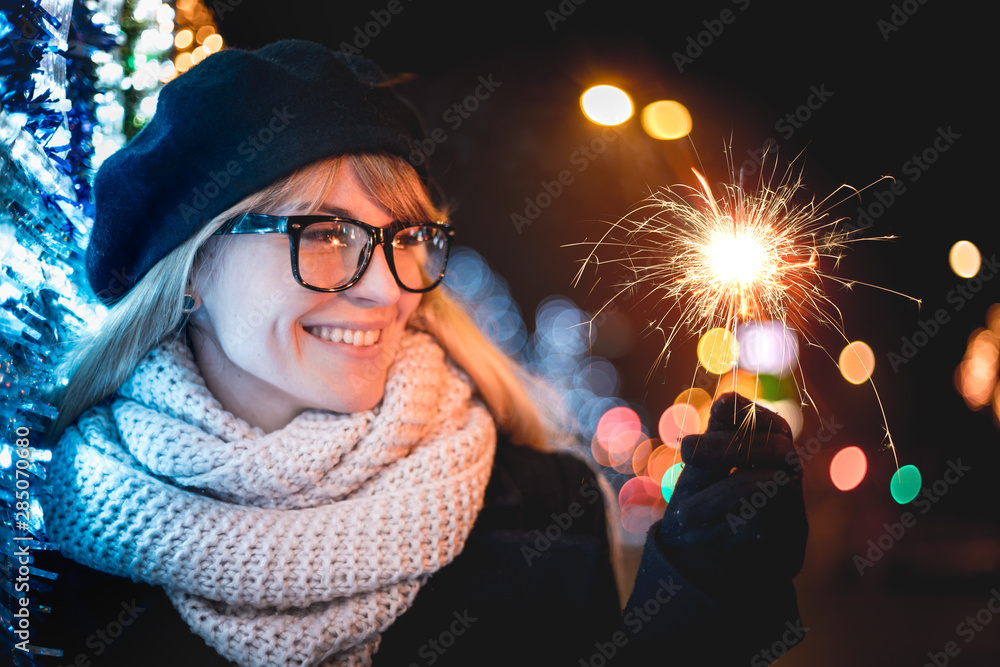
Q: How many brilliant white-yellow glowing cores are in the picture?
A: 1